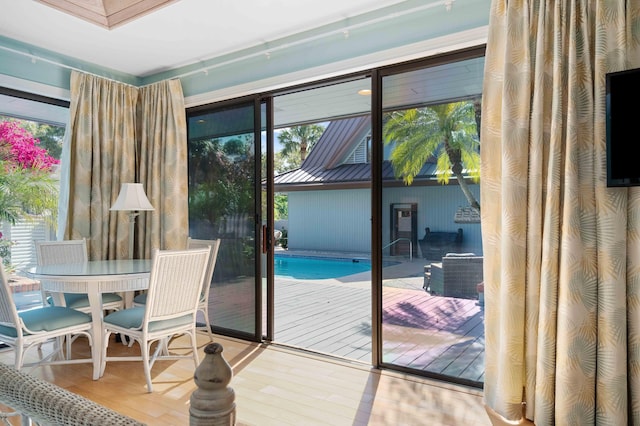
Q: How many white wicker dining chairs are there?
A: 4